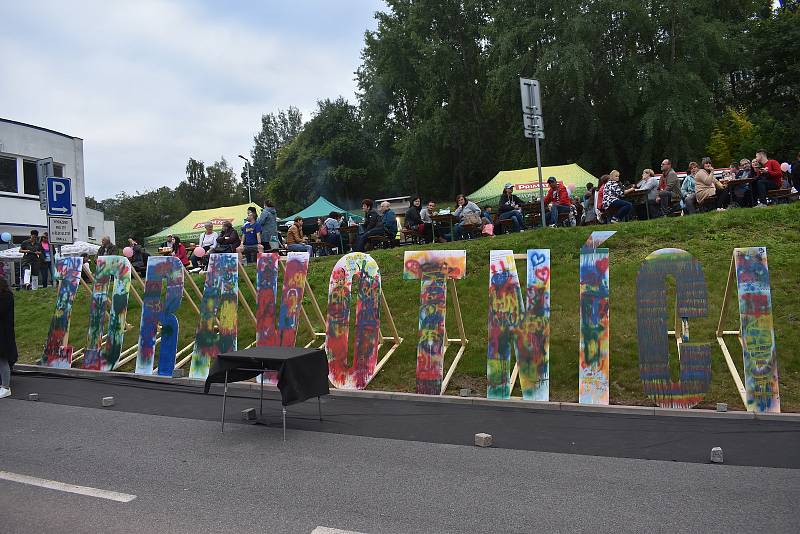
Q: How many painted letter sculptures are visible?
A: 11